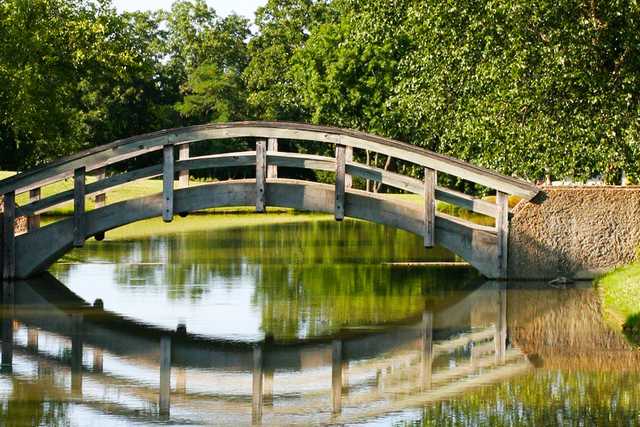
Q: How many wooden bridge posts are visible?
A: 12